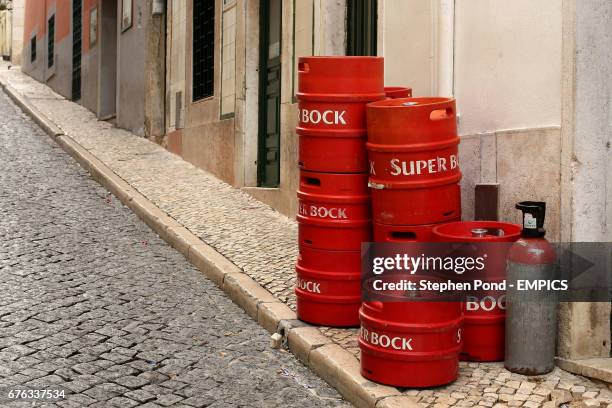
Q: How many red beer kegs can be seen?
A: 8